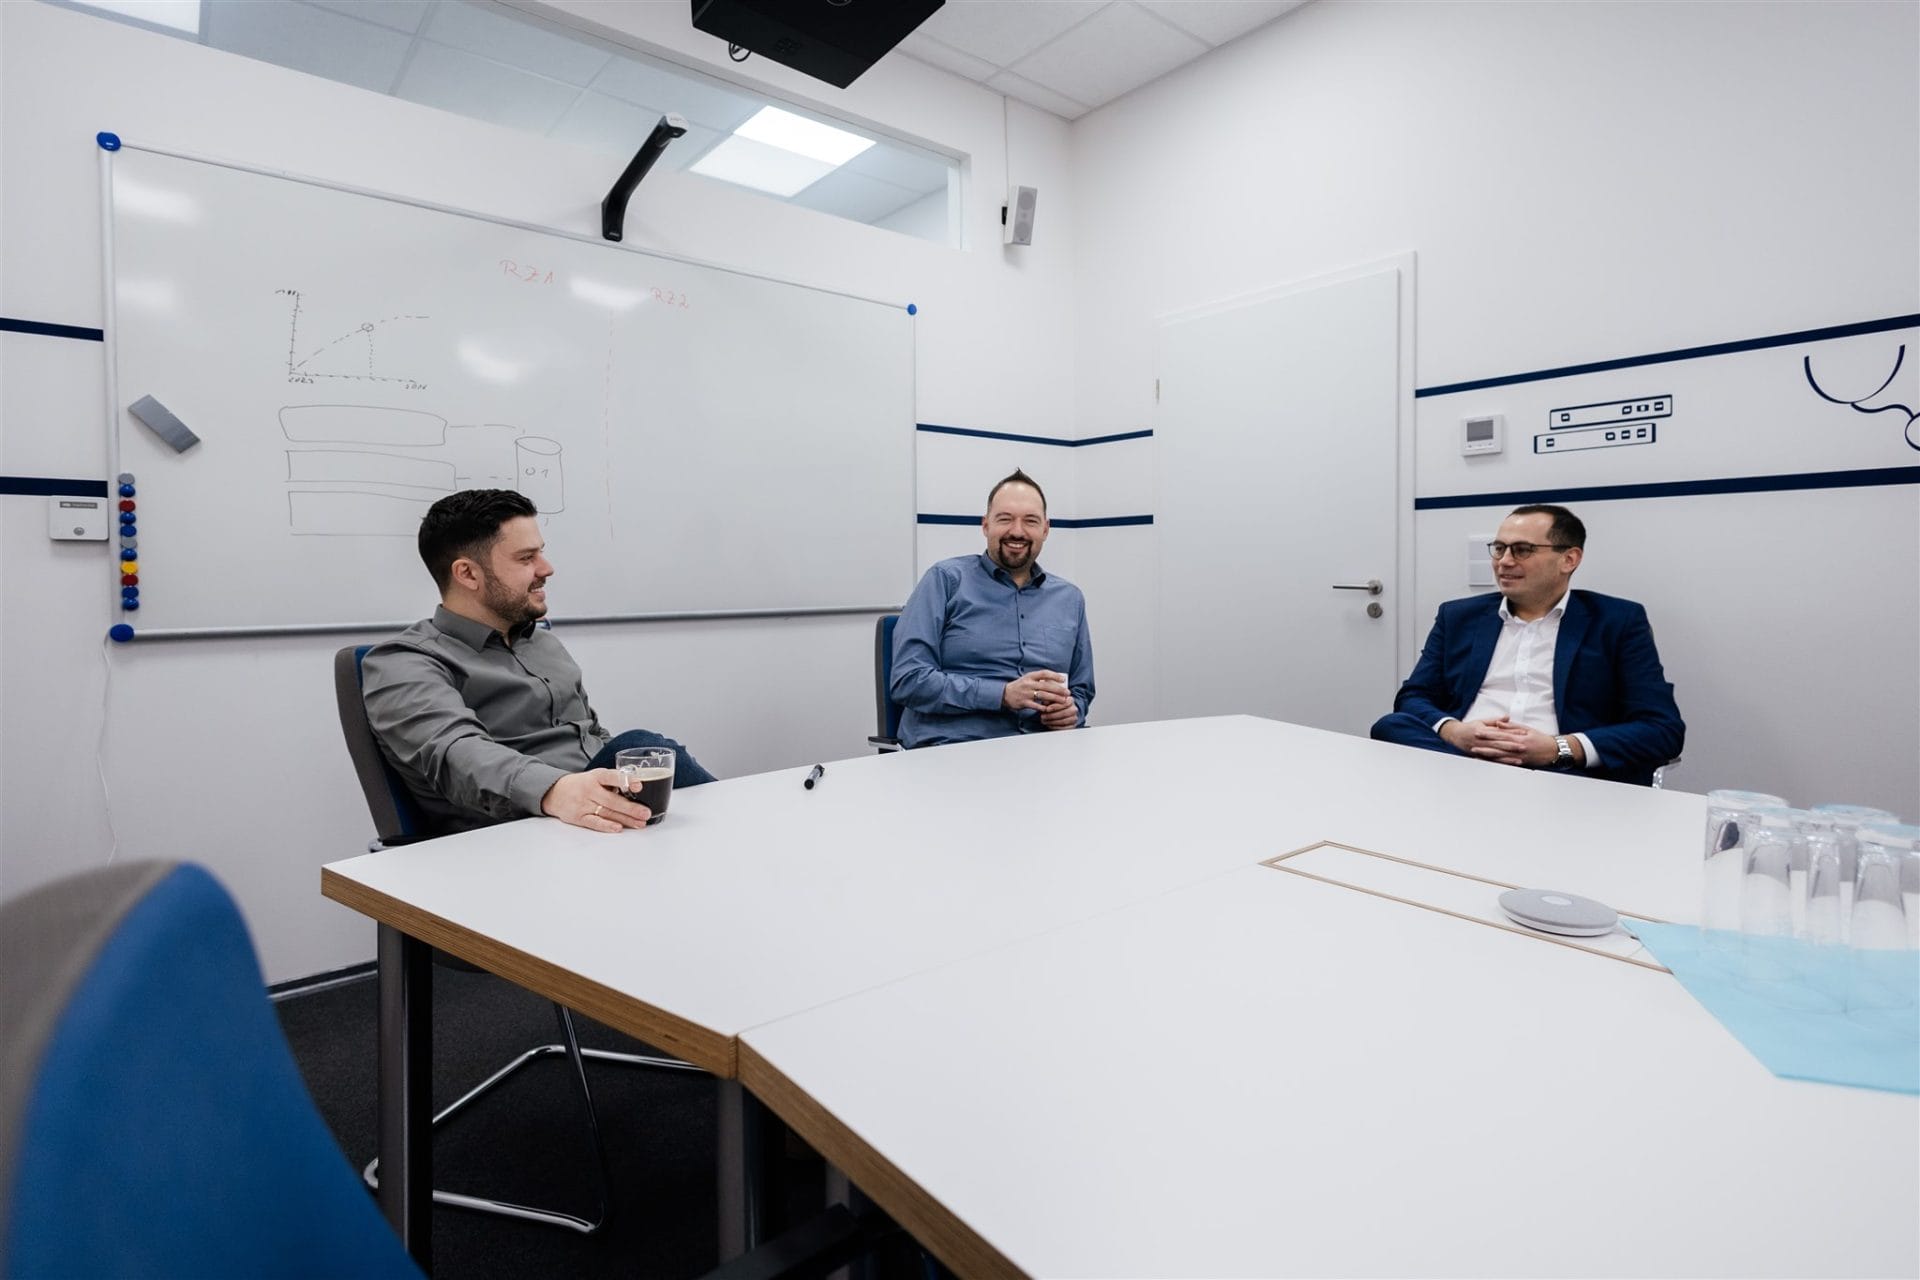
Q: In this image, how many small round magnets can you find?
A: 11